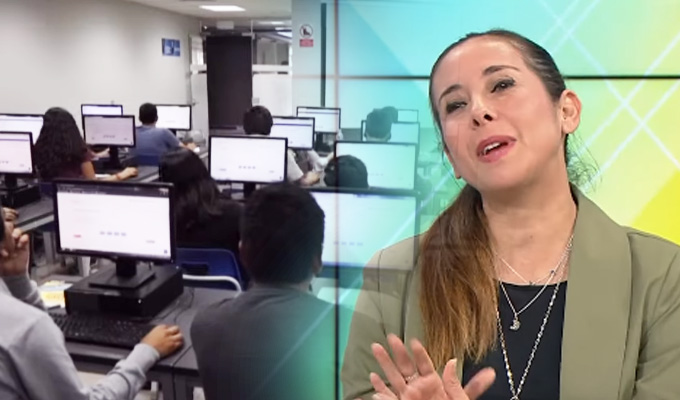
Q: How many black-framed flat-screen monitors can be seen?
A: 13